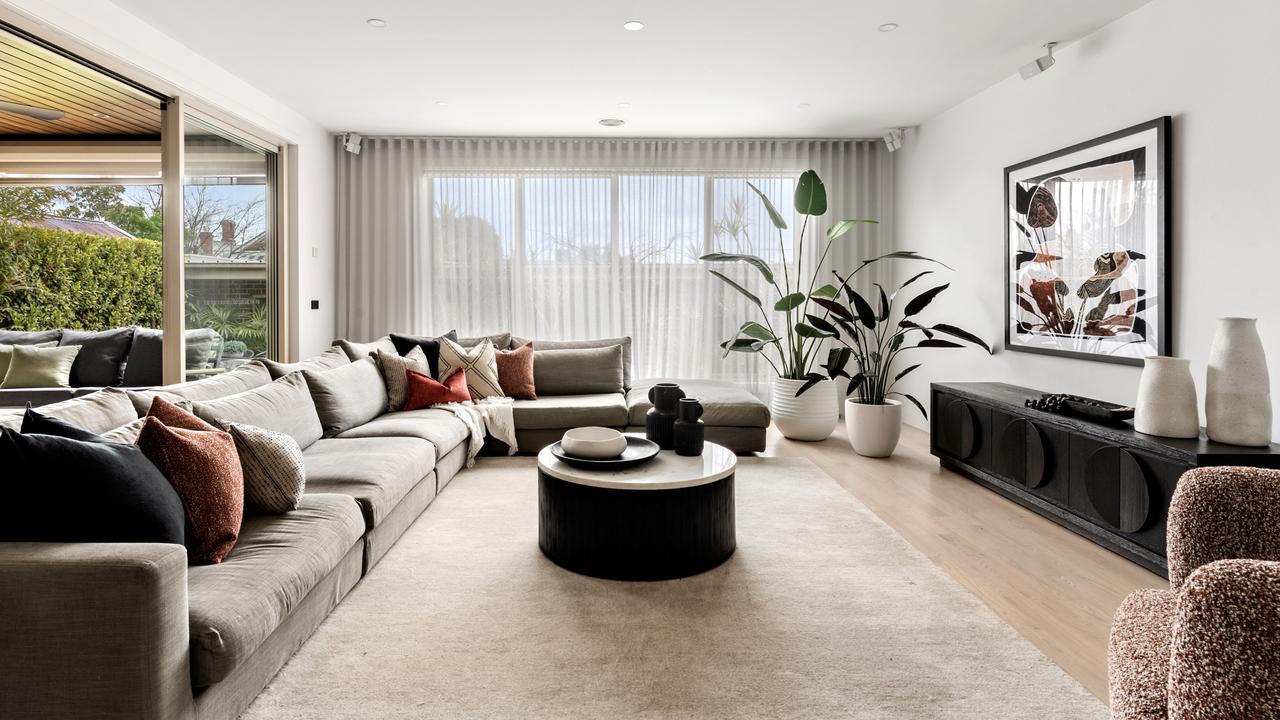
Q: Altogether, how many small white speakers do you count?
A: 3